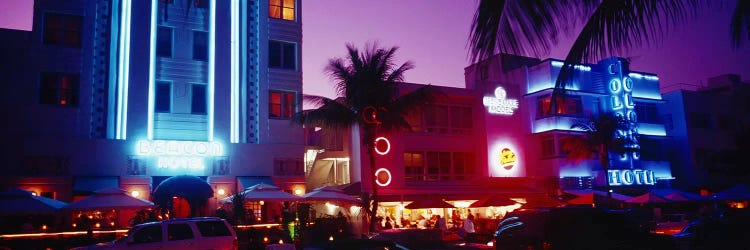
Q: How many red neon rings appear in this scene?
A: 3